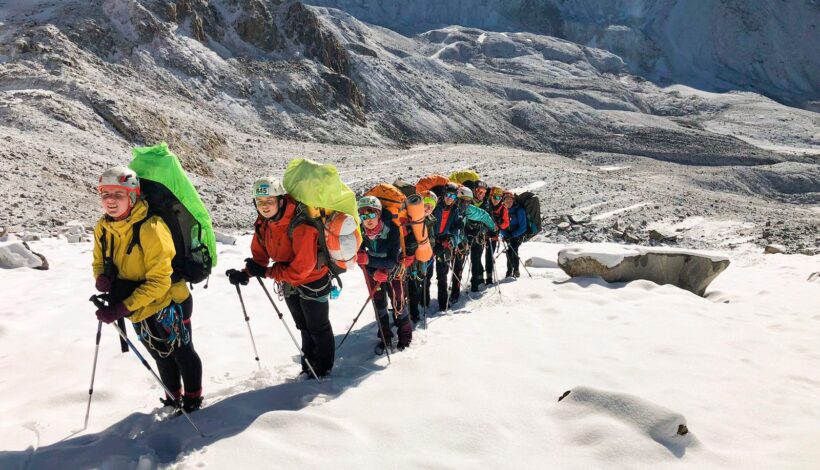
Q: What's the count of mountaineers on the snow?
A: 9